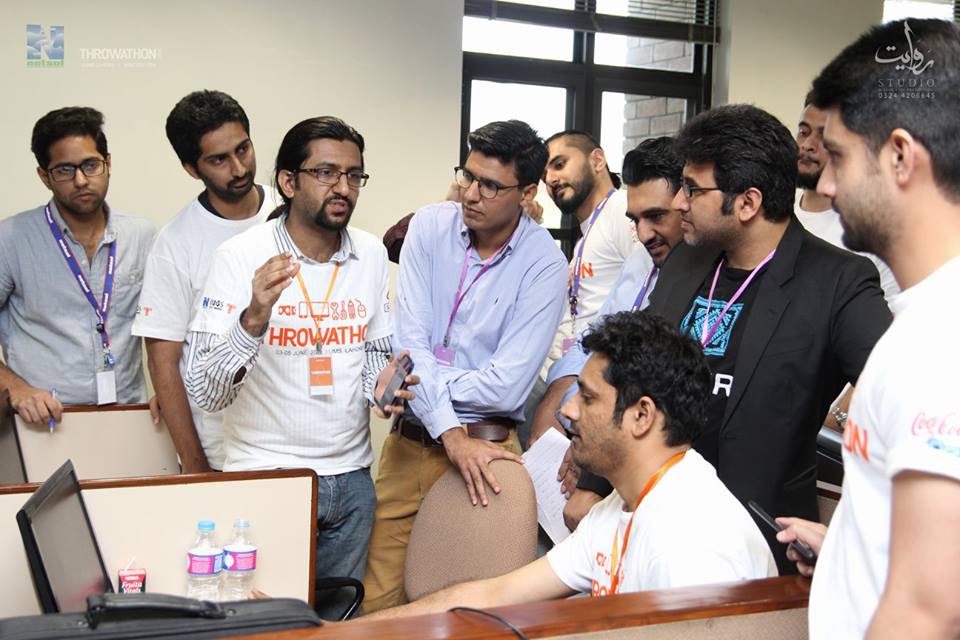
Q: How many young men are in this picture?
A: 10